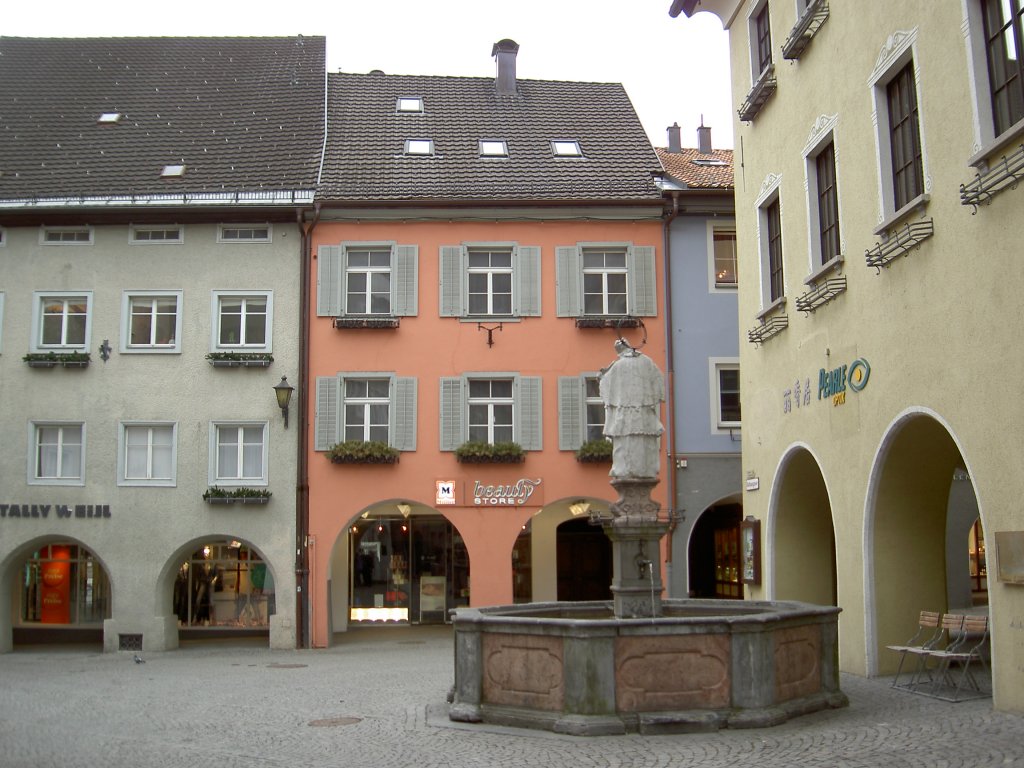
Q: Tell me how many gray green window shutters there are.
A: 11